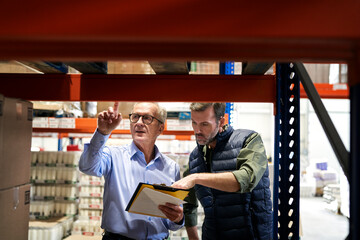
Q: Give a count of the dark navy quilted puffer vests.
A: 1